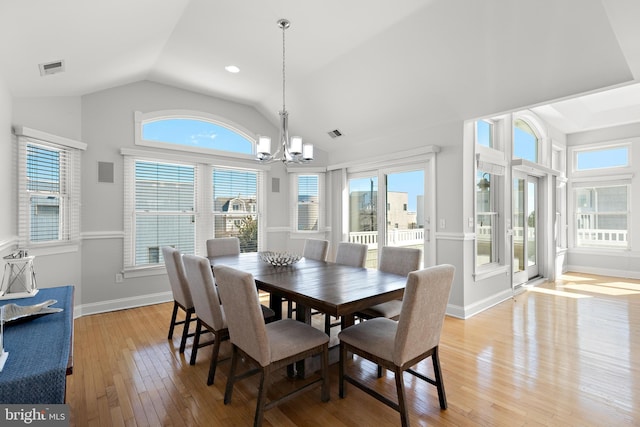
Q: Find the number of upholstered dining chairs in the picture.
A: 8